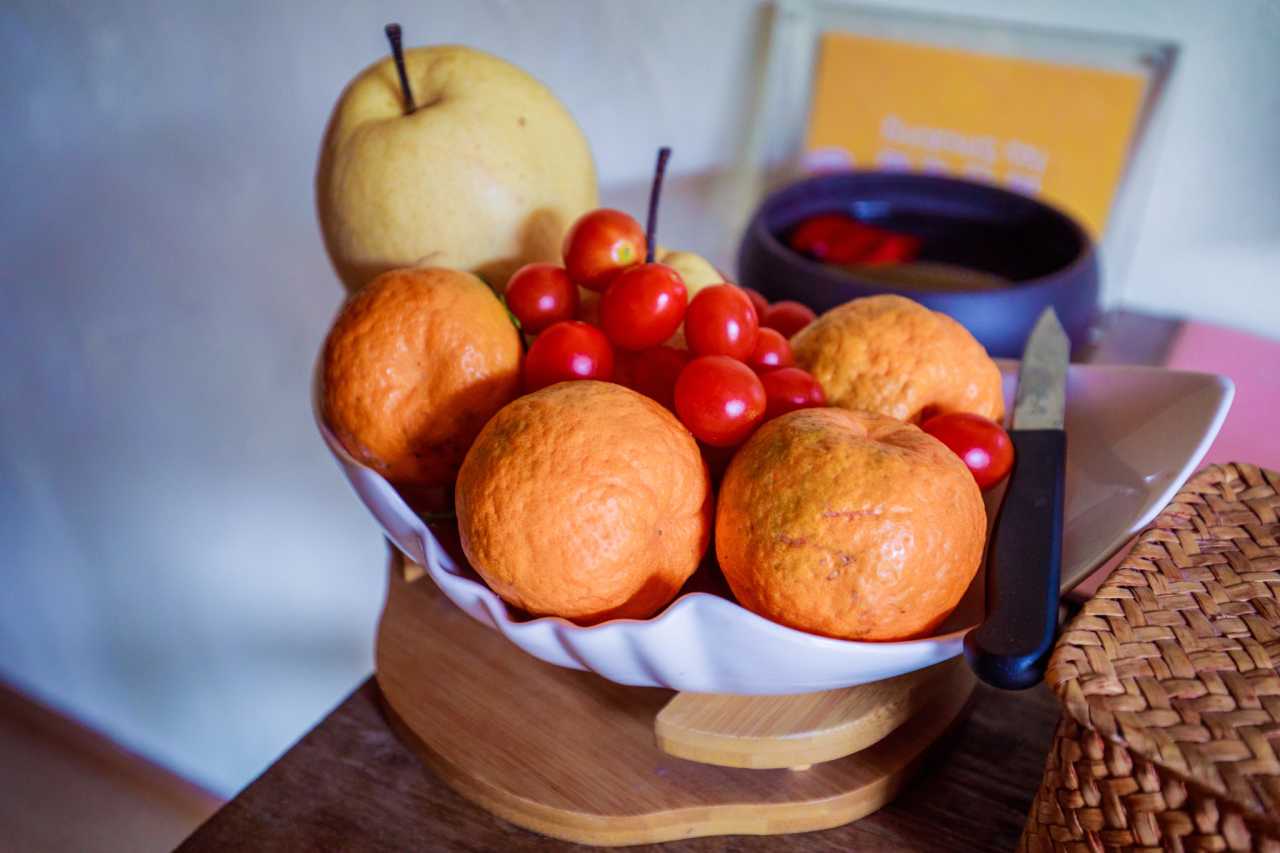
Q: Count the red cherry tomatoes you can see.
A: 12